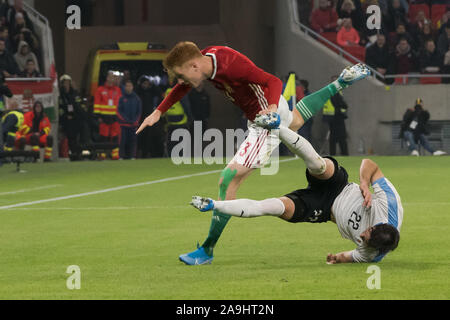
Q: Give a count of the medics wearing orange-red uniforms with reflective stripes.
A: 2